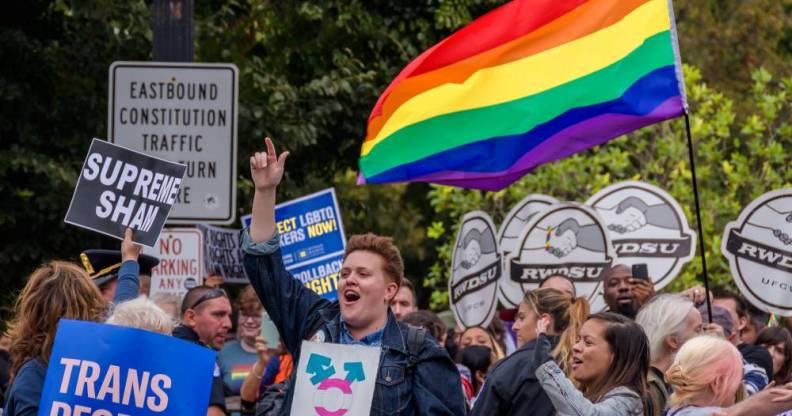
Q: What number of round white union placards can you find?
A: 5